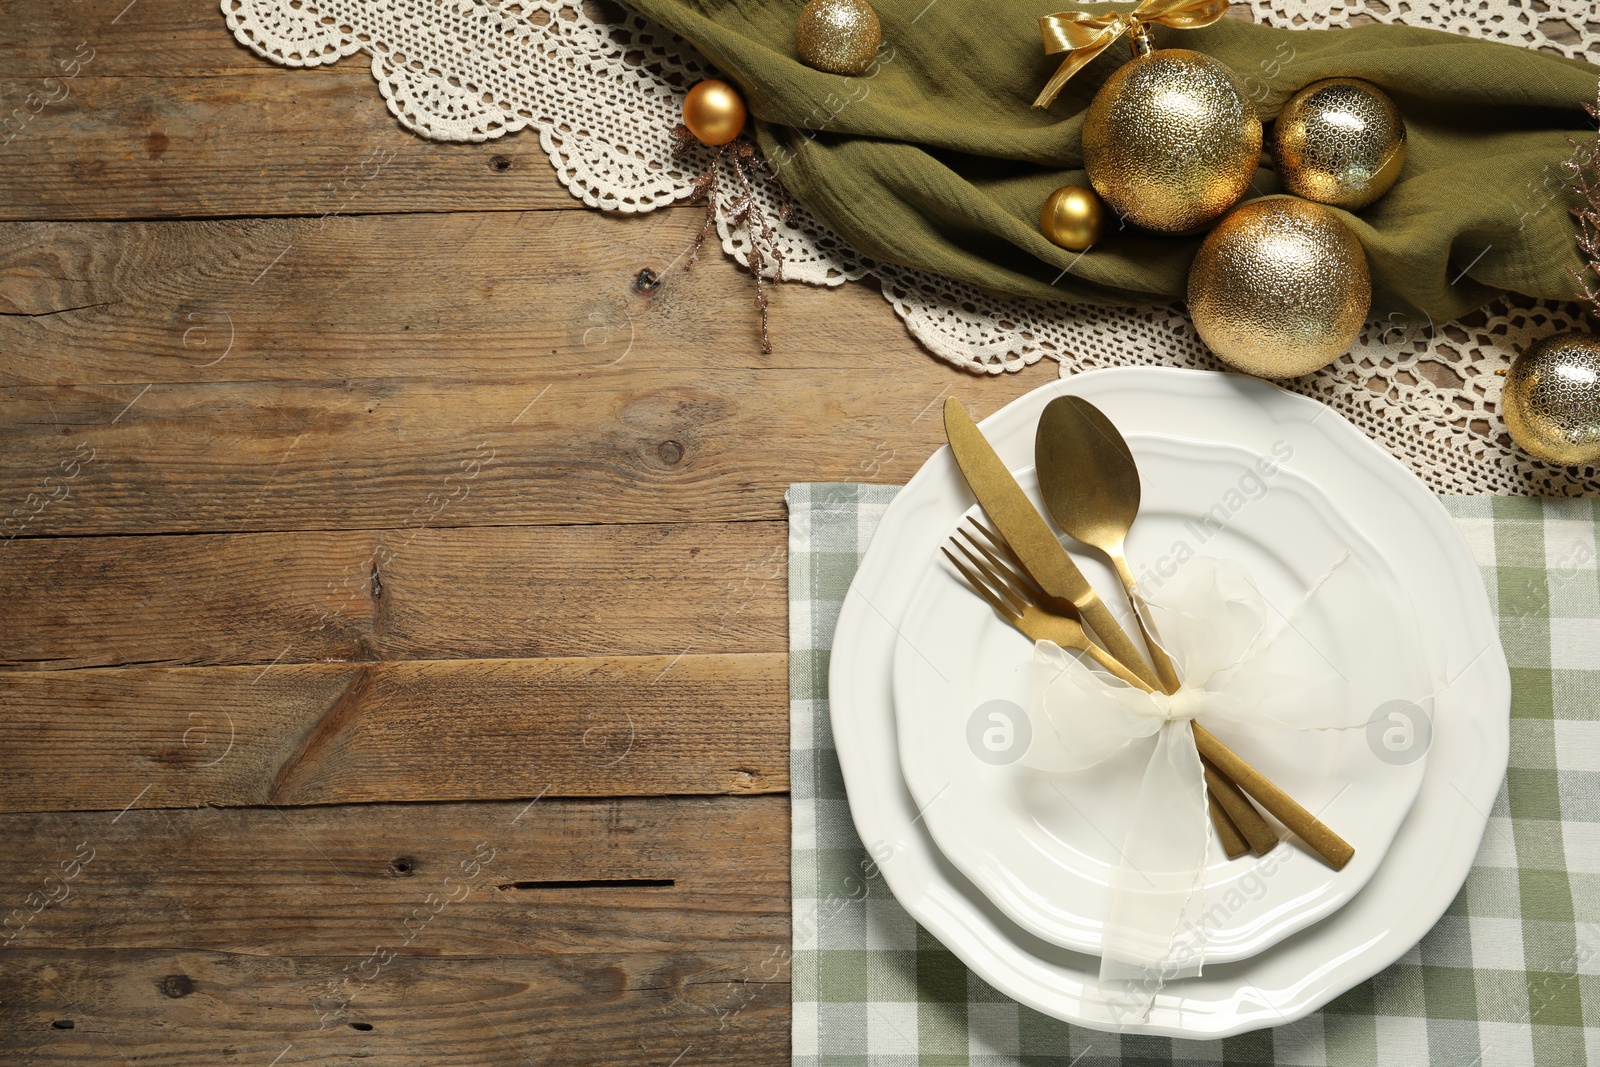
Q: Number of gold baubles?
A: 7